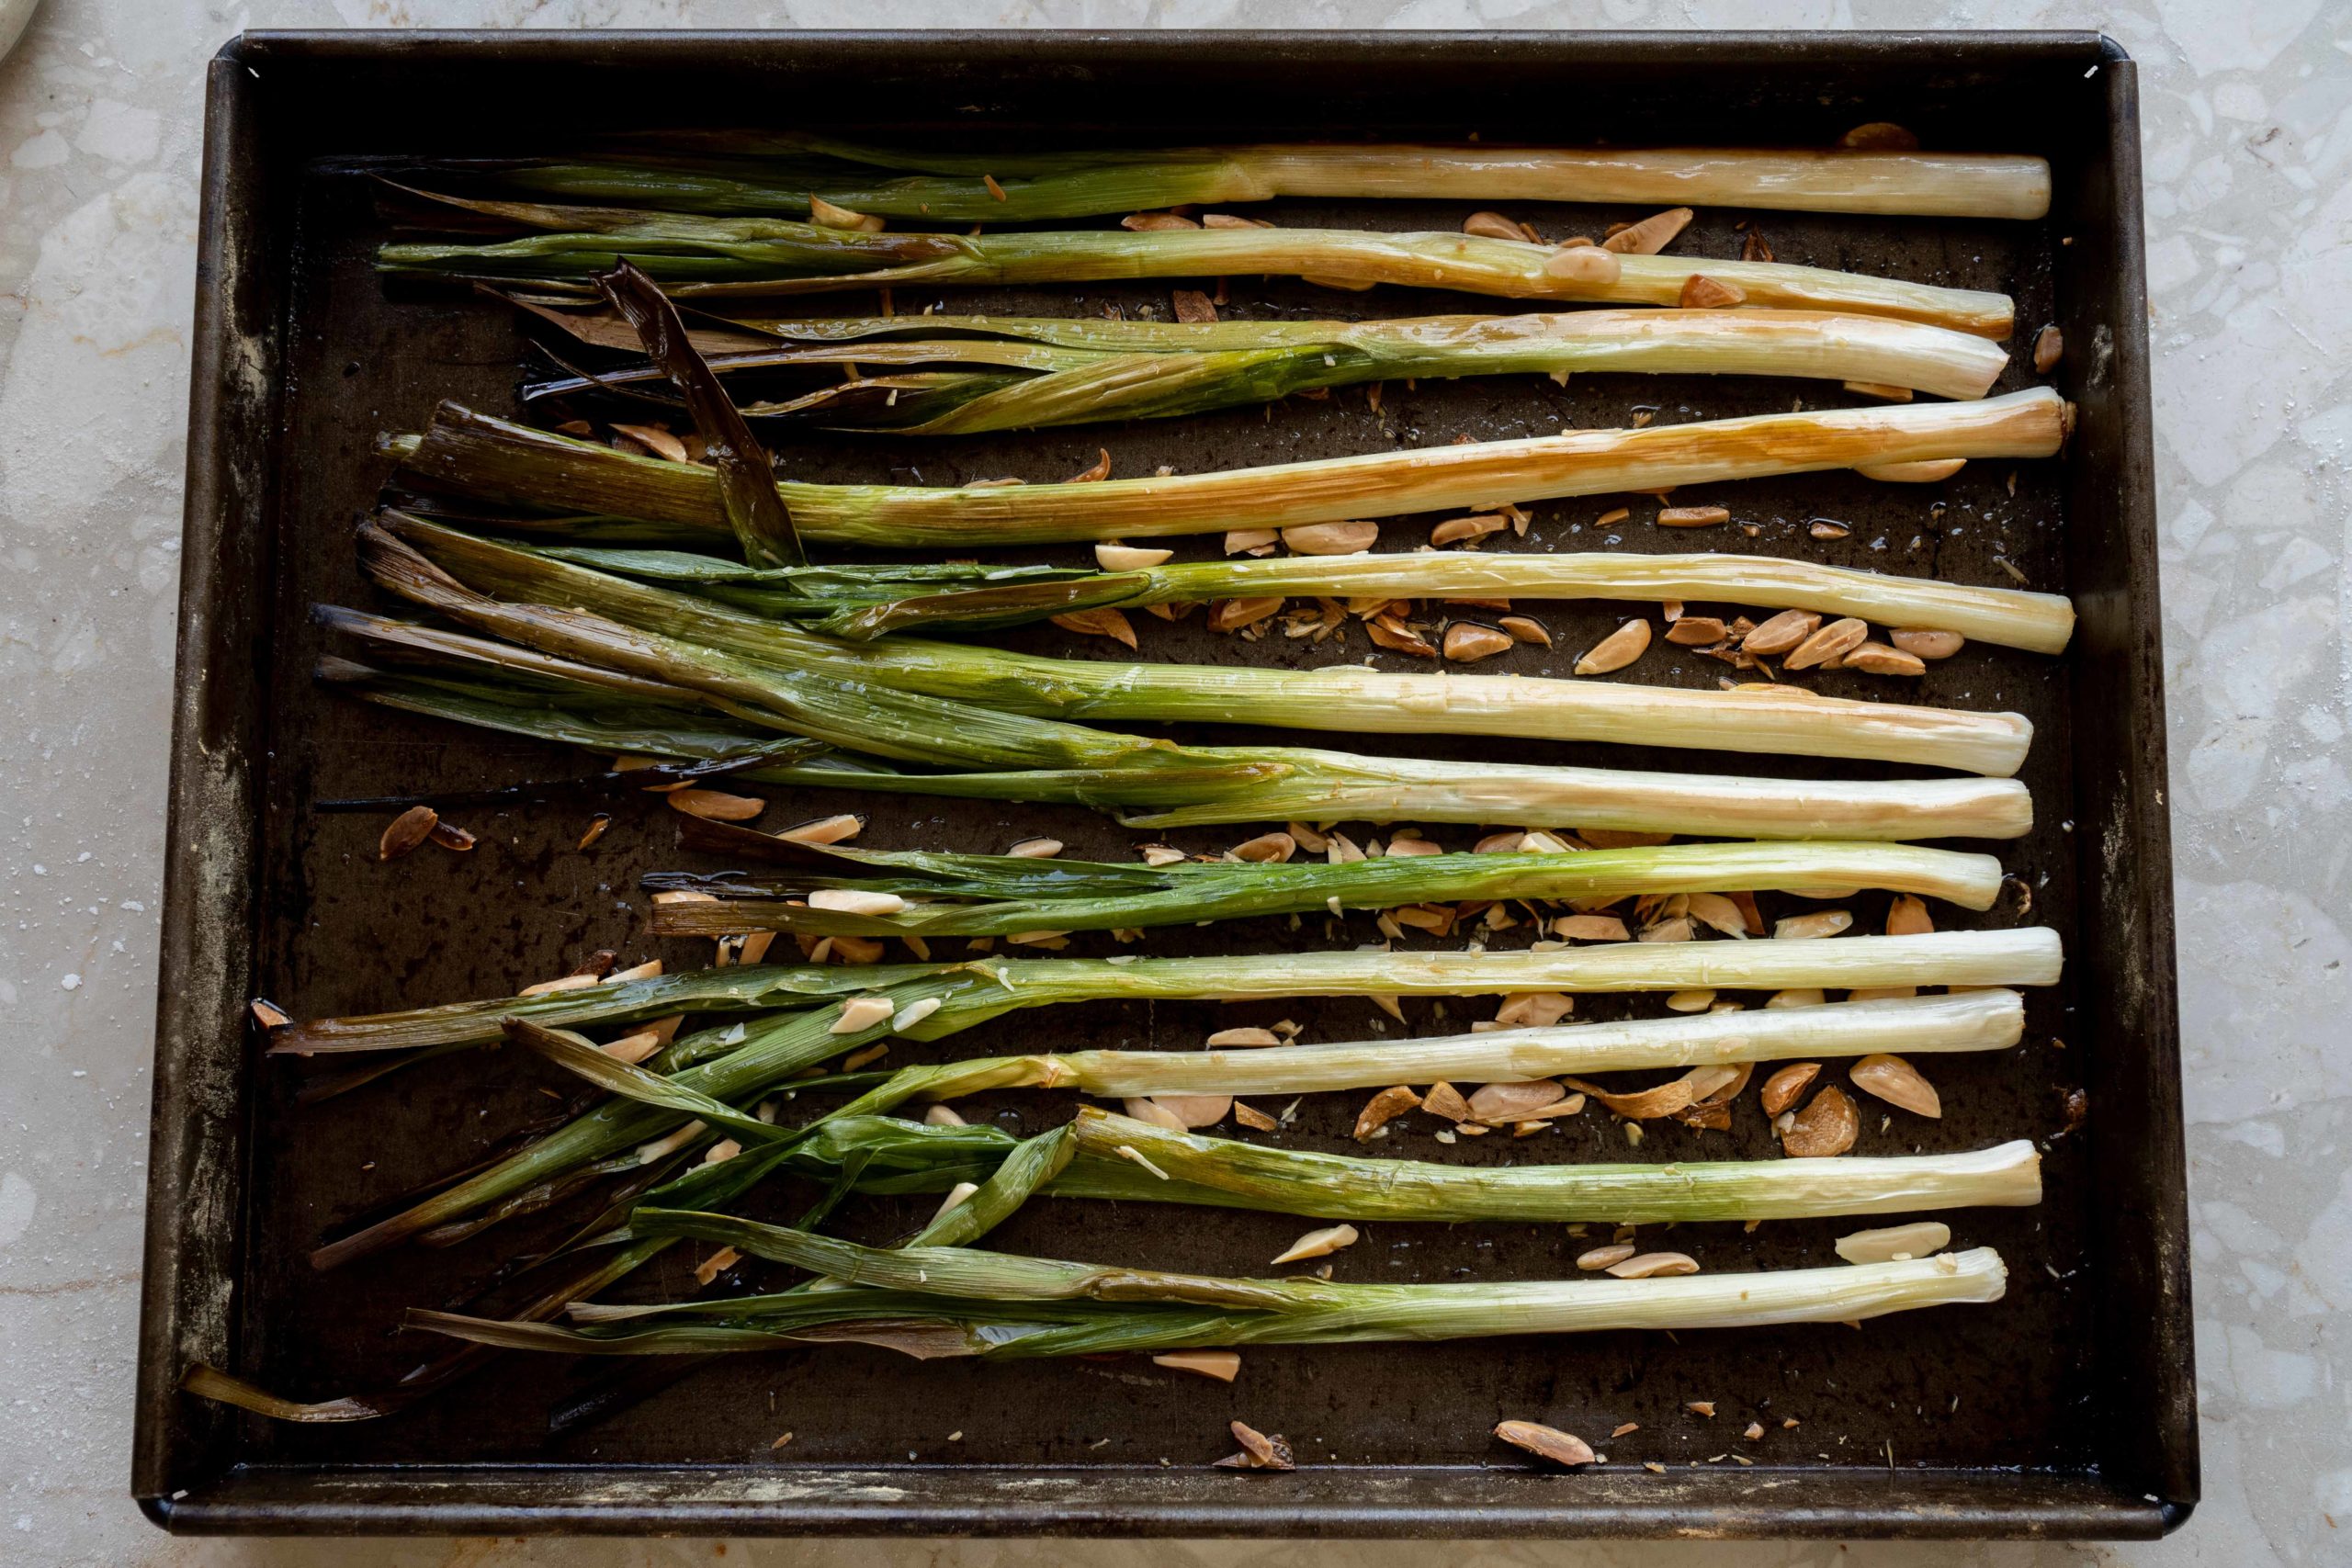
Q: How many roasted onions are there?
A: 12